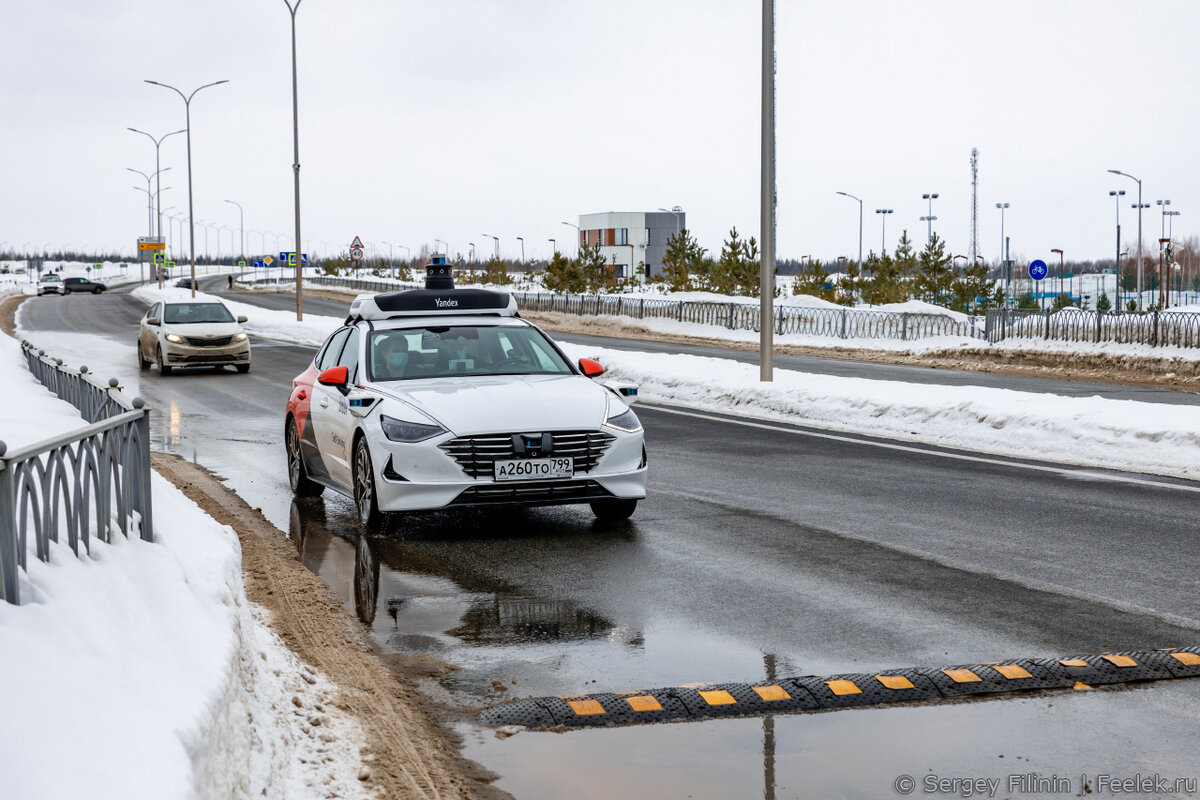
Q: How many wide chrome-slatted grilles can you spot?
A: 1